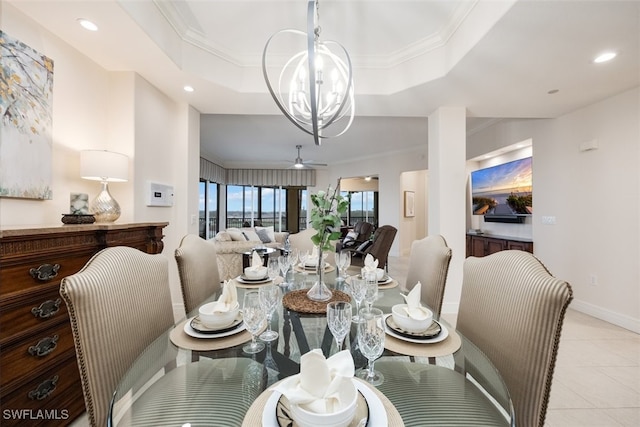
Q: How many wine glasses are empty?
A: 12